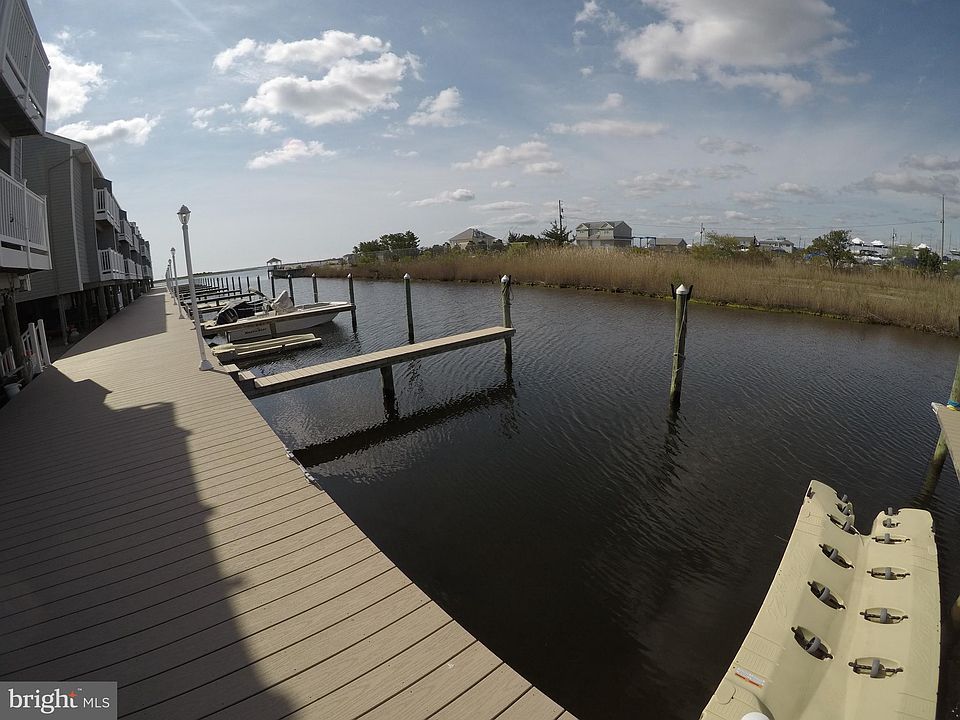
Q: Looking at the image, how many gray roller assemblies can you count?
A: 12